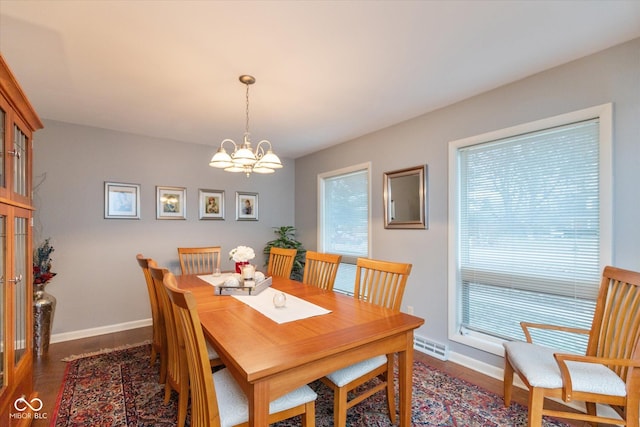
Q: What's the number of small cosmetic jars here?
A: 0